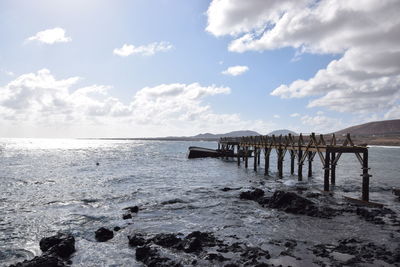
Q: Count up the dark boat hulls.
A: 1